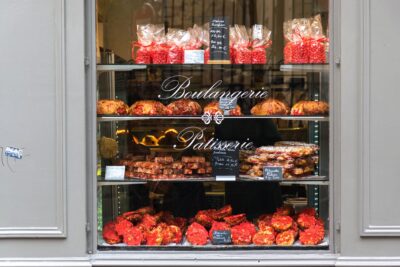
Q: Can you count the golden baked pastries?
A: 6